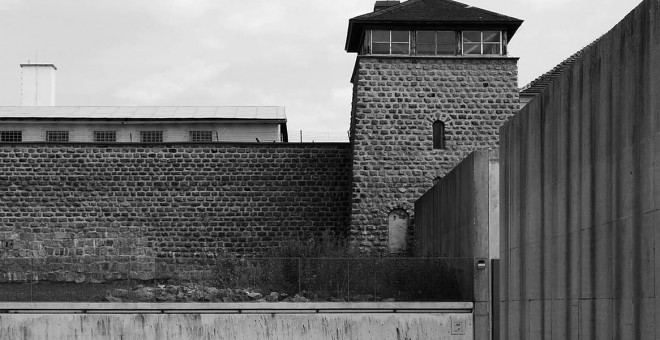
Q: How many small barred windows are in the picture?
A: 5